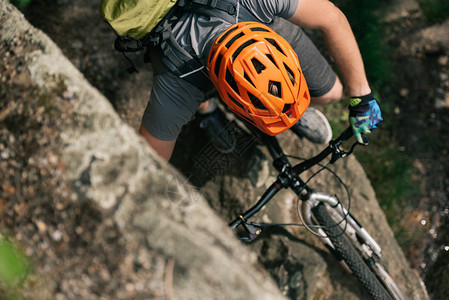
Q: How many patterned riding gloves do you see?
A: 1